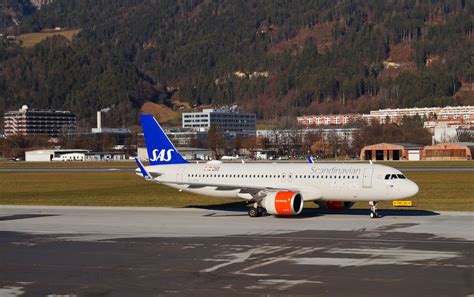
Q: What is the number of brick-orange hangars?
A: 2